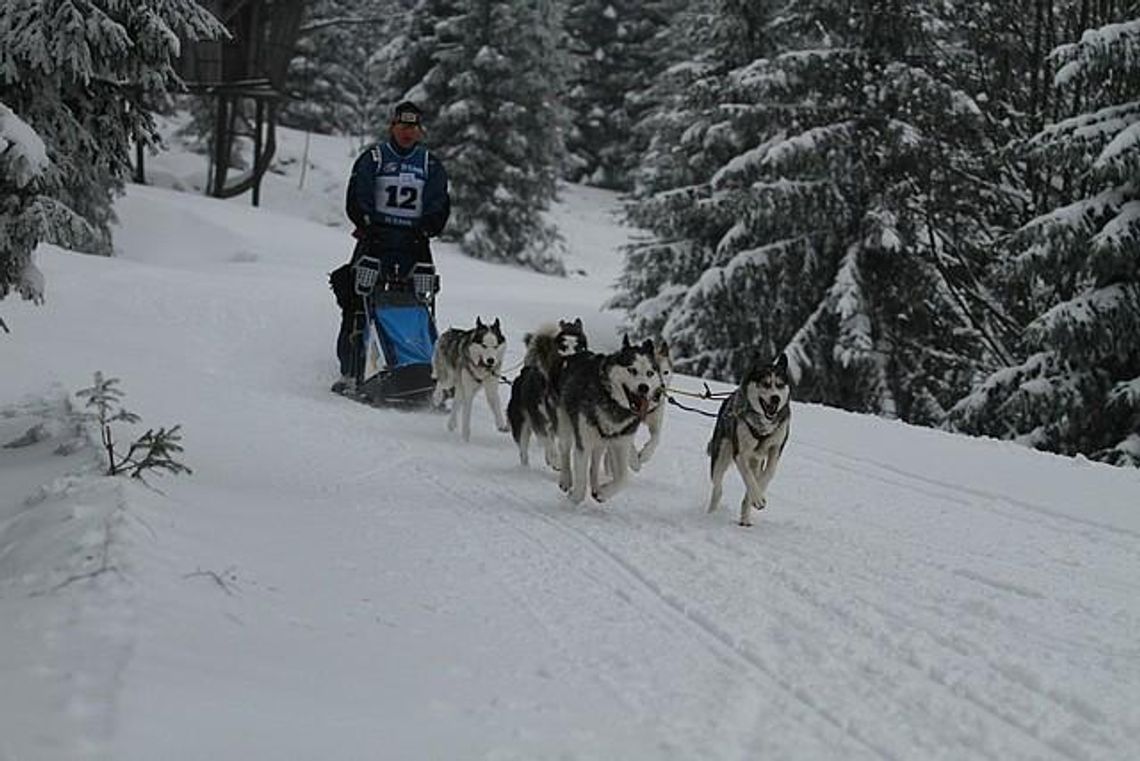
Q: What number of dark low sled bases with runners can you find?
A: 1